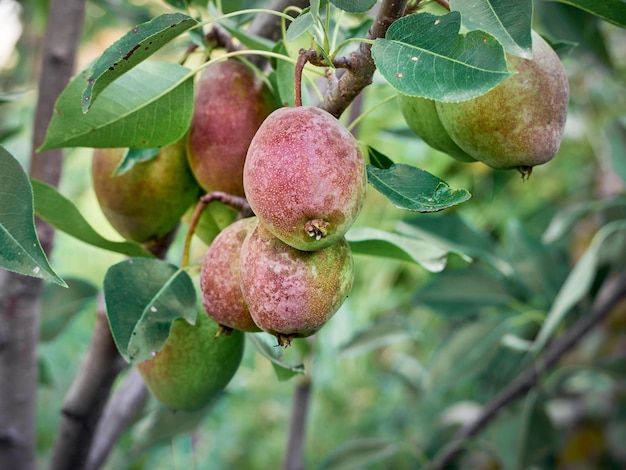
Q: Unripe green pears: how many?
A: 2